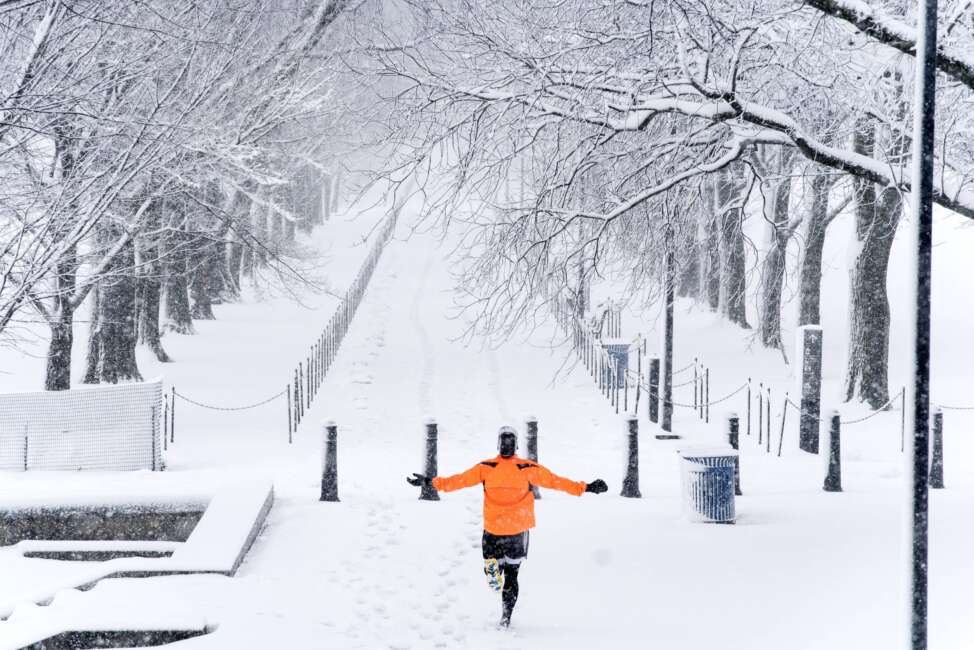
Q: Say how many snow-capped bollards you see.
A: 7